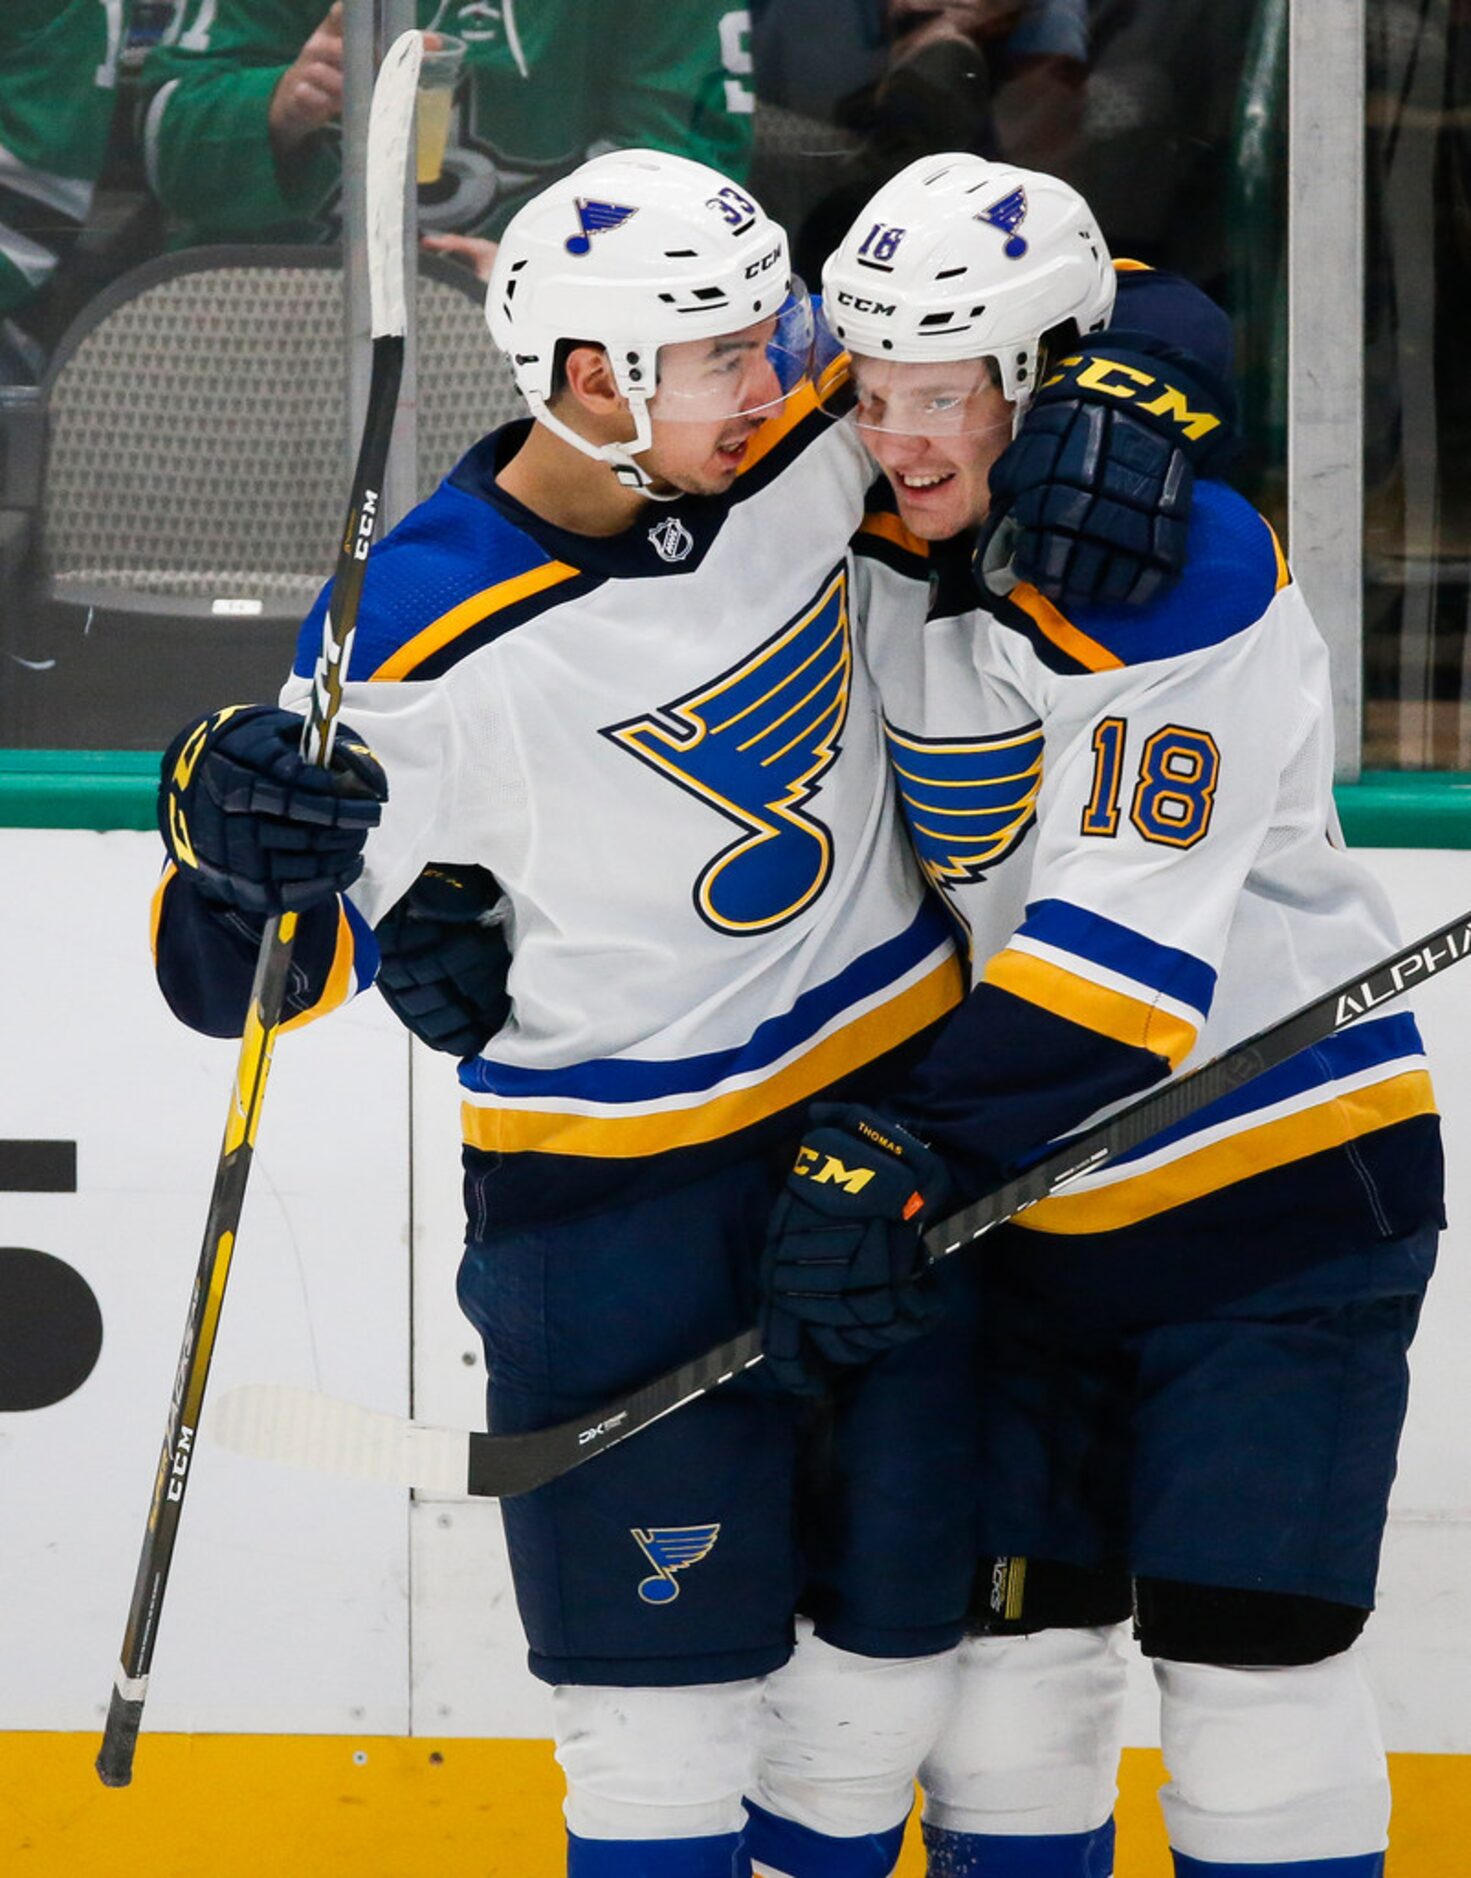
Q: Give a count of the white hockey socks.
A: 4